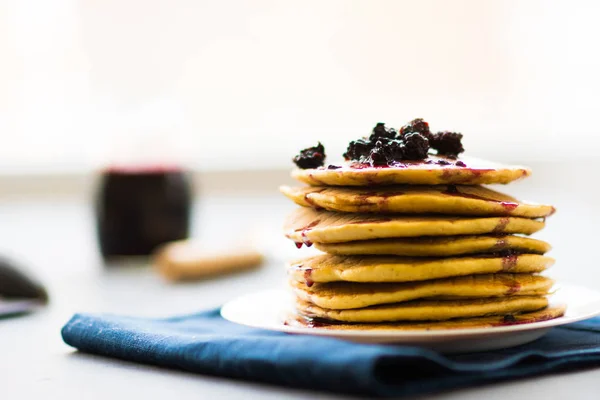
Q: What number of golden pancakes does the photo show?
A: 8